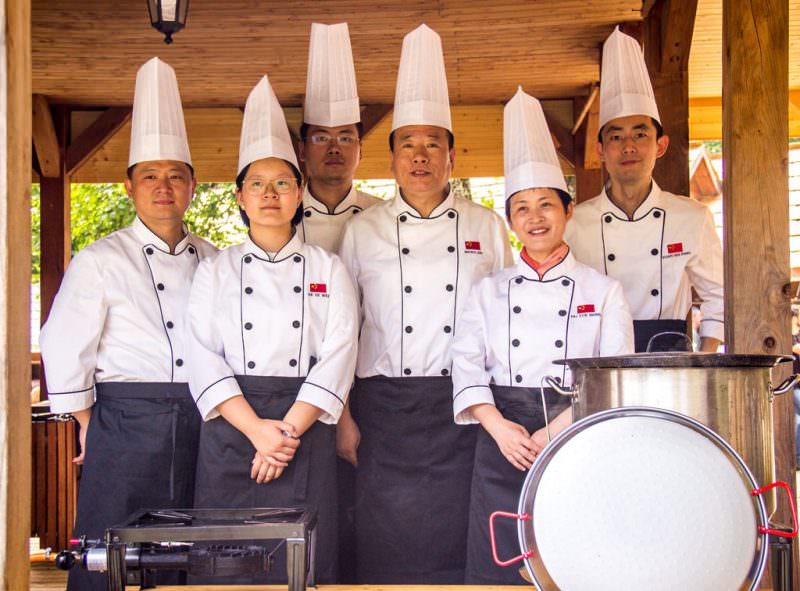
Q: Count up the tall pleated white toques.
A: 6